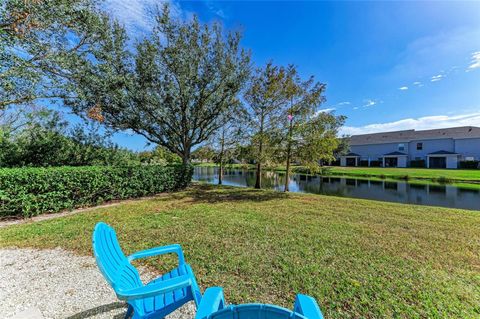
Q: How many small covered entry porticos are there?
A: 3